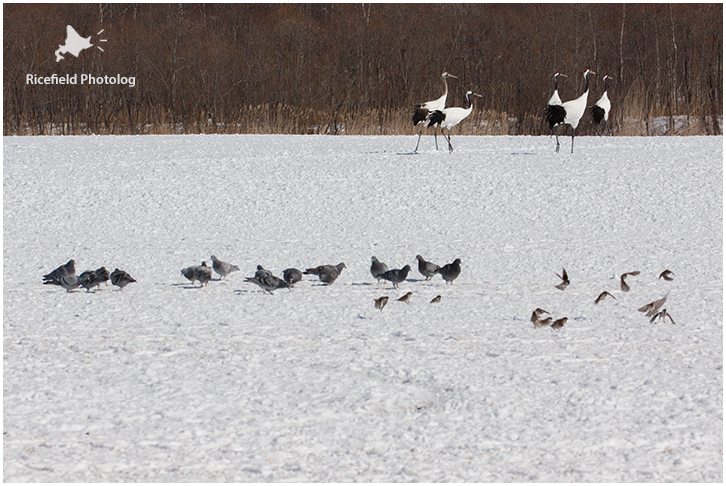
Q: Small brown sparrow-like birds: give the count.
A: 12